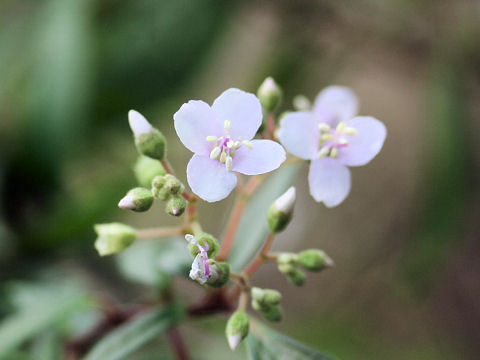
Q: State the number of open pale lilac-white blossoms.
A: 2